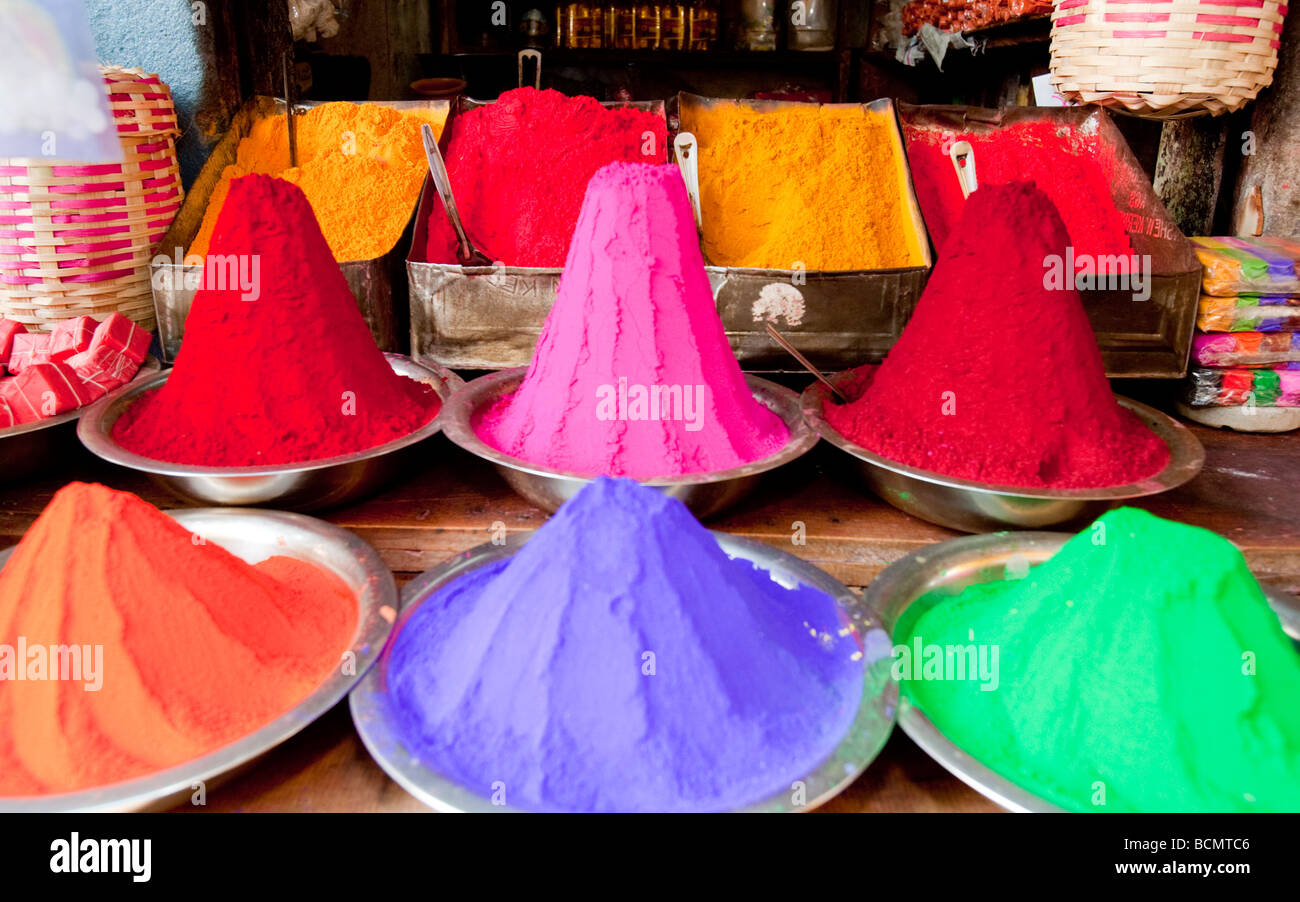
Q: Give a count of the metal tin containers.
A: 4